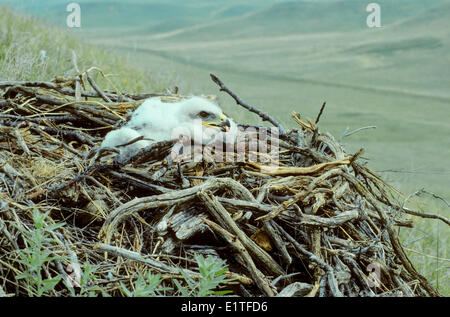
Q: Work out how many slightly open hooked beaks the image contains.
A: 1